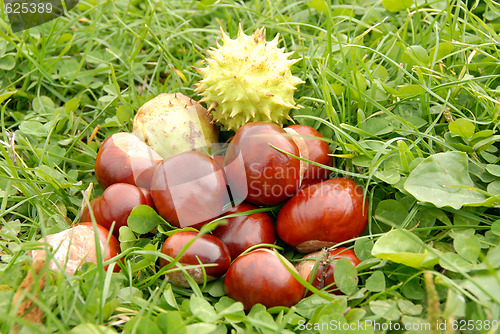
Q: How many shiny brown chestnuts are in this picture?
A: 11